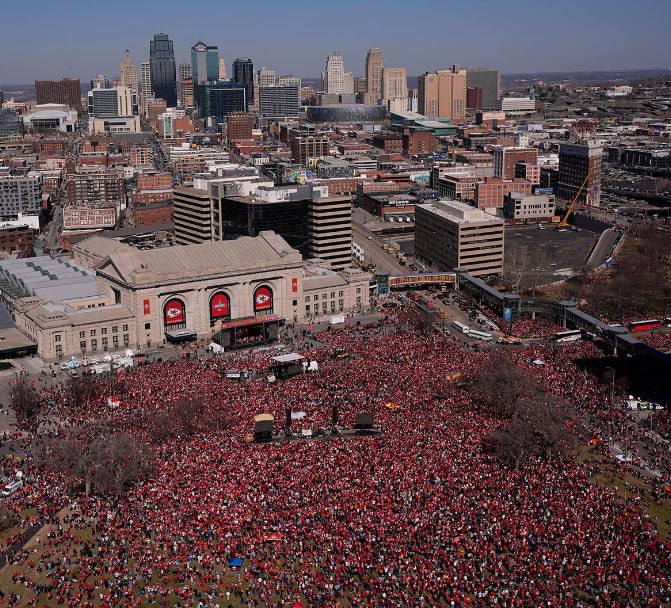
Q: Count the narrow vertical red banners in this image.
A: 2